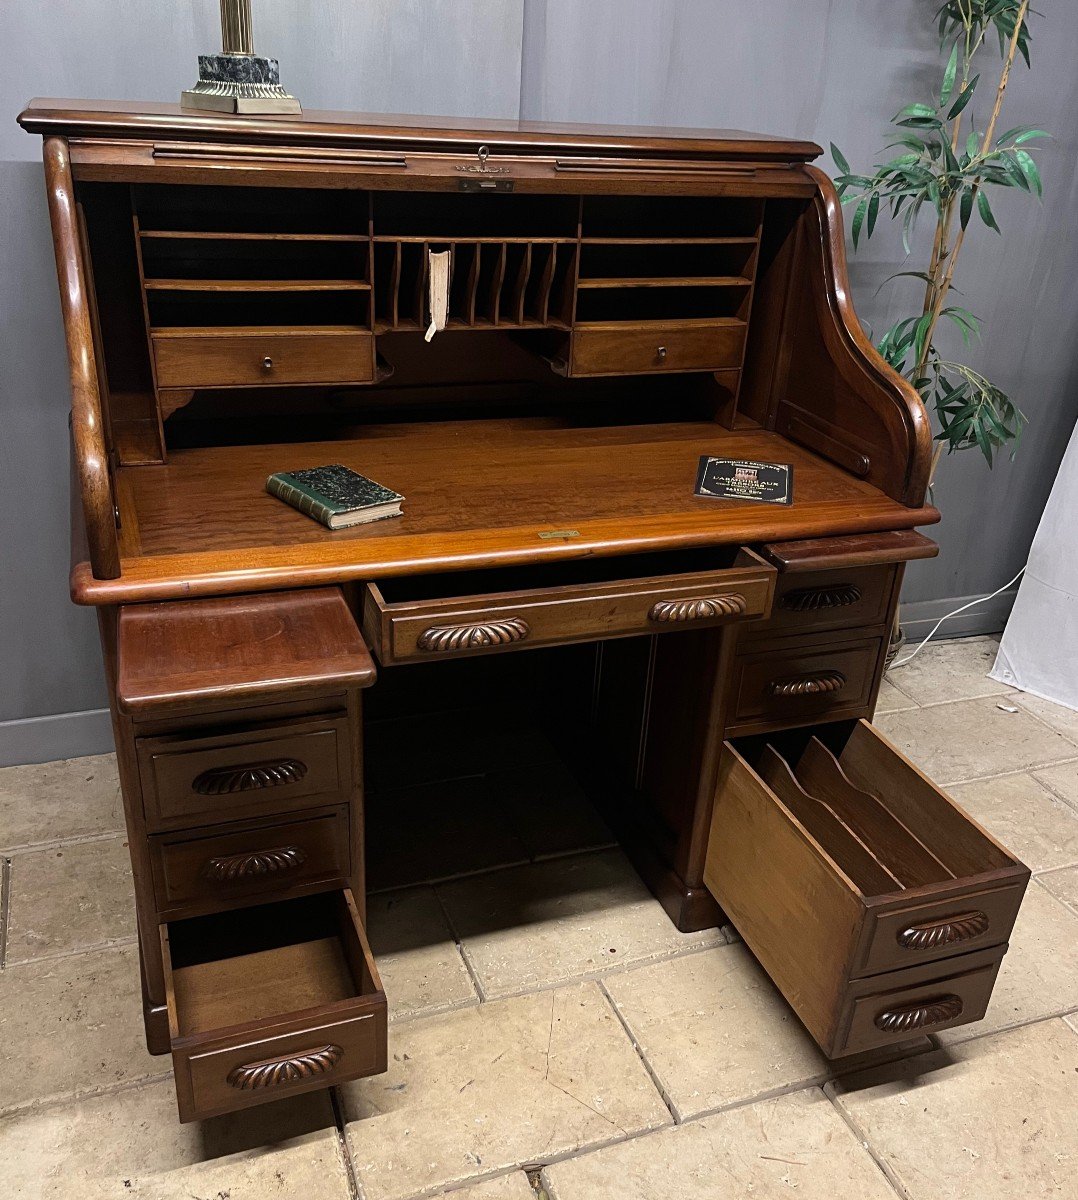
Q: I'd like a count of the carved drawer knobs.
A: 9